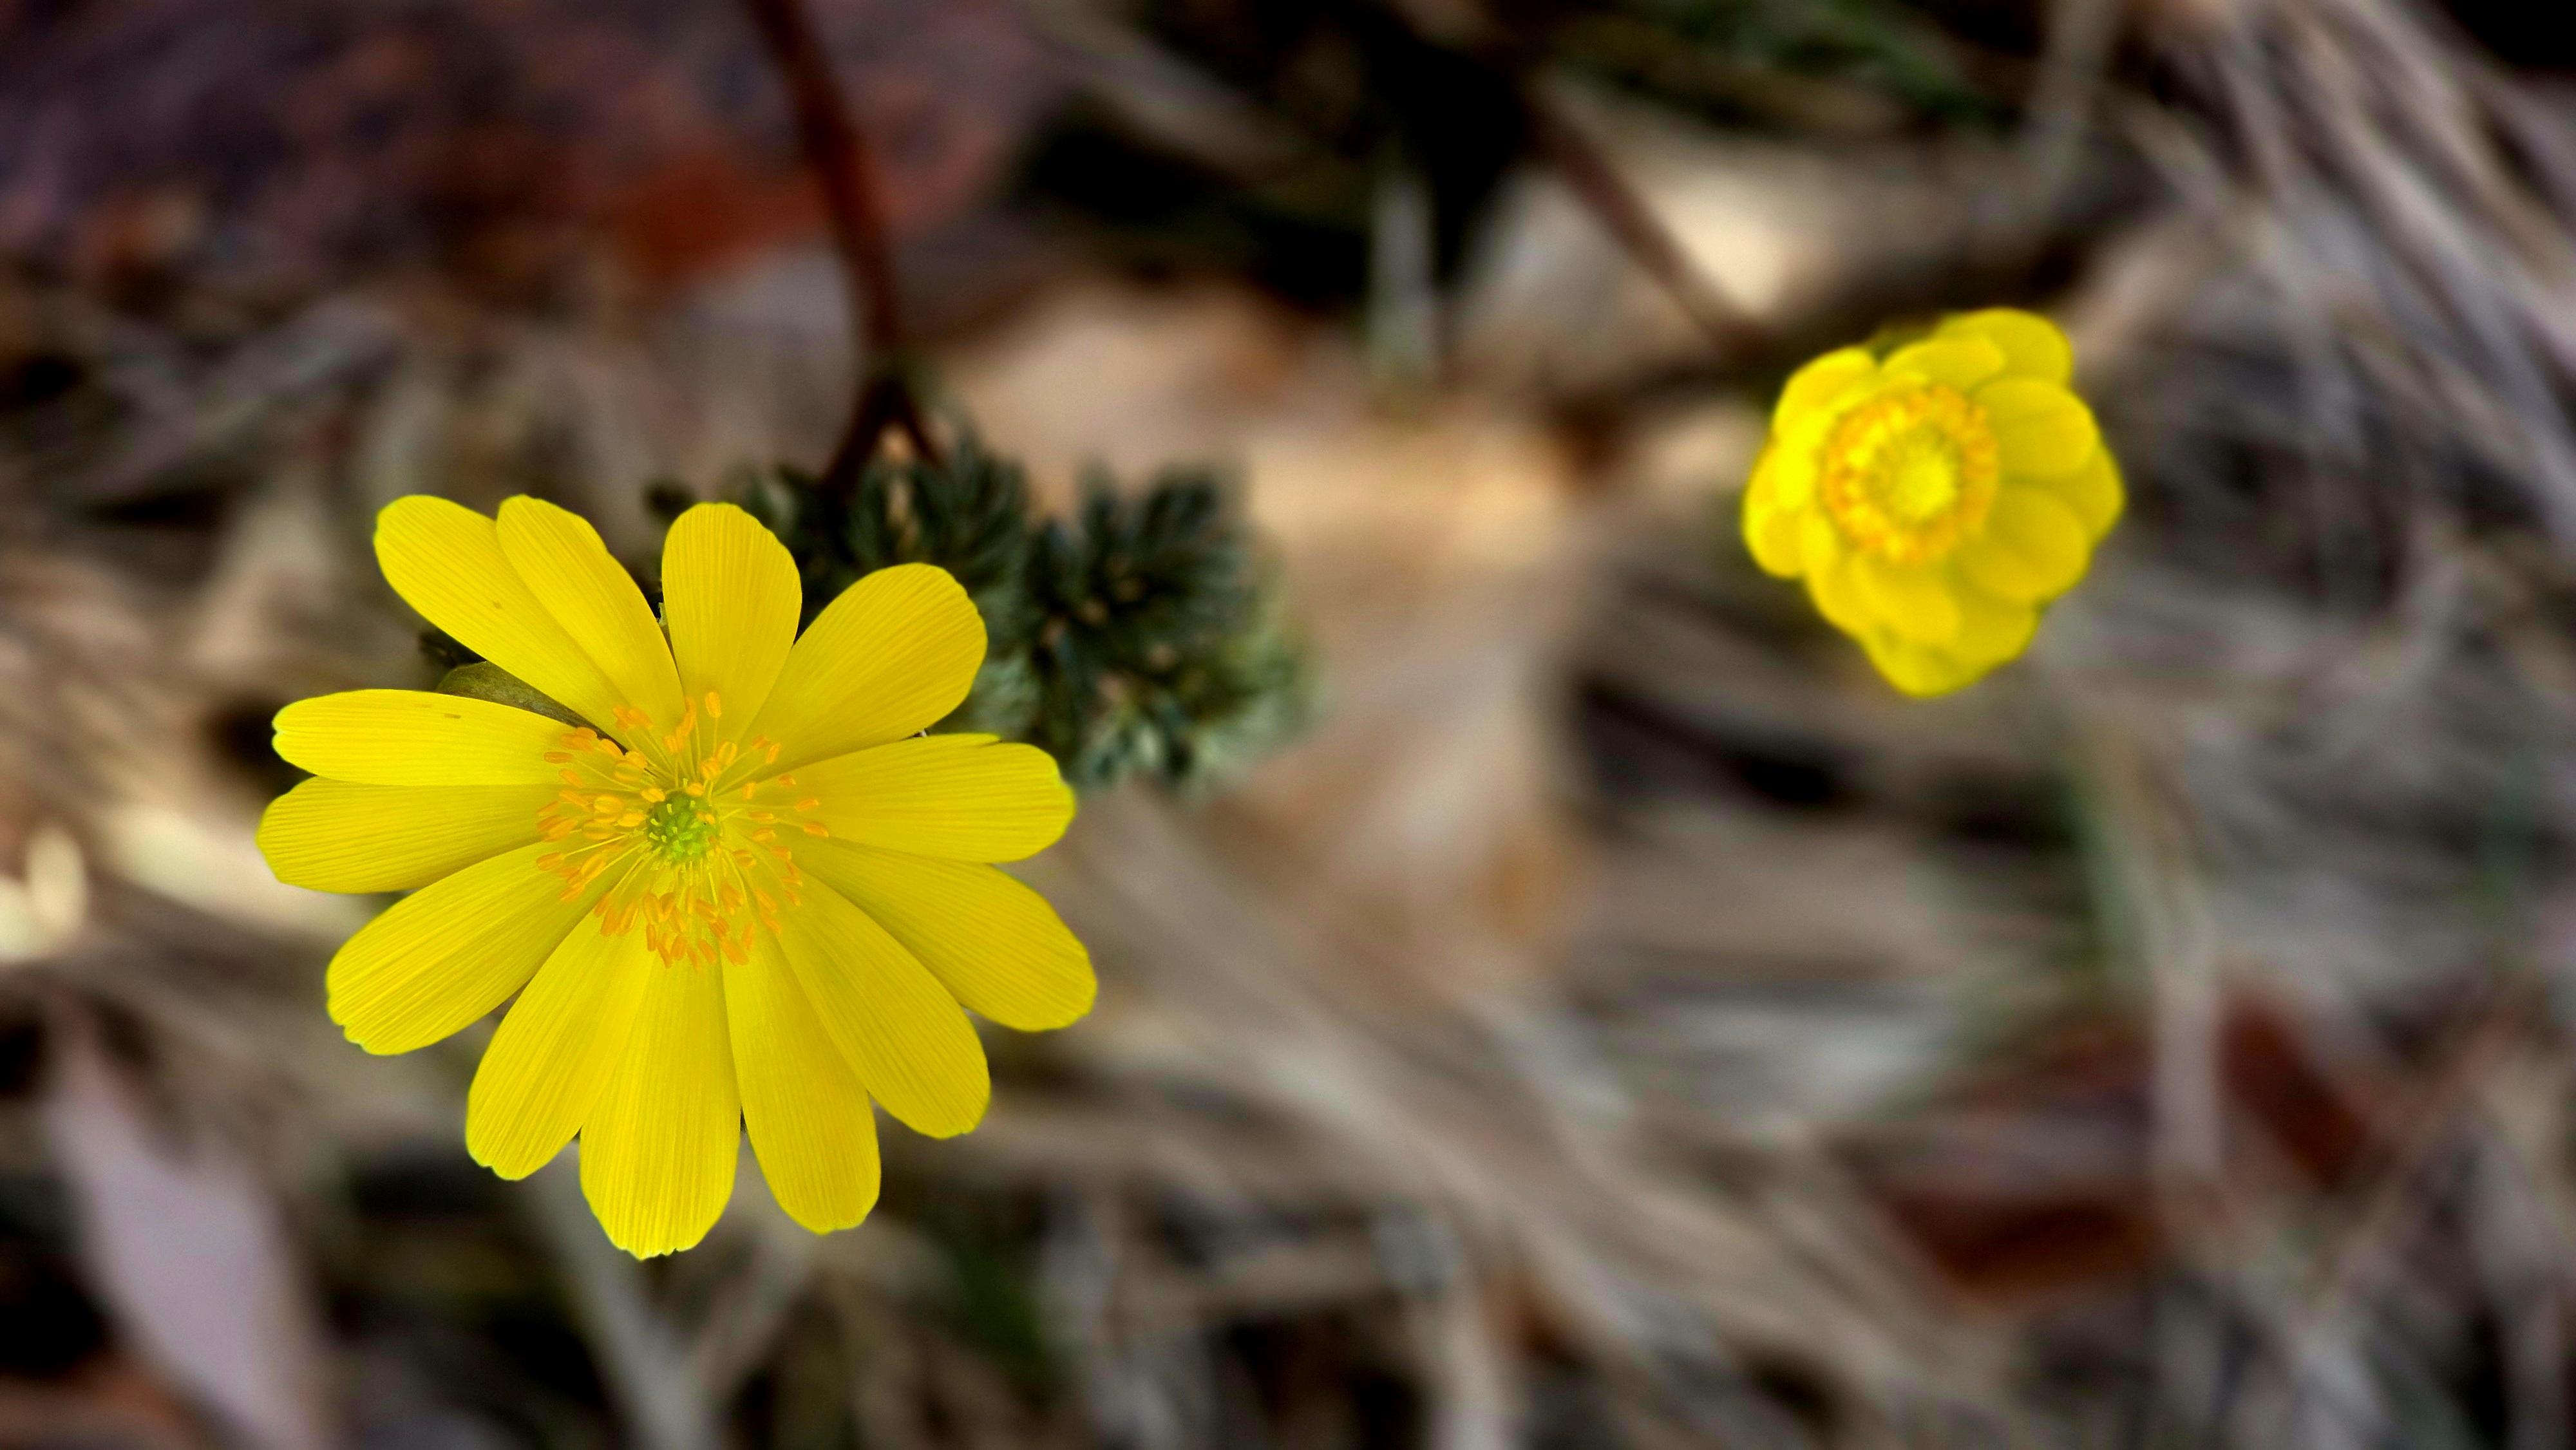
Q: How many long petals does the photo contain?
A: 13